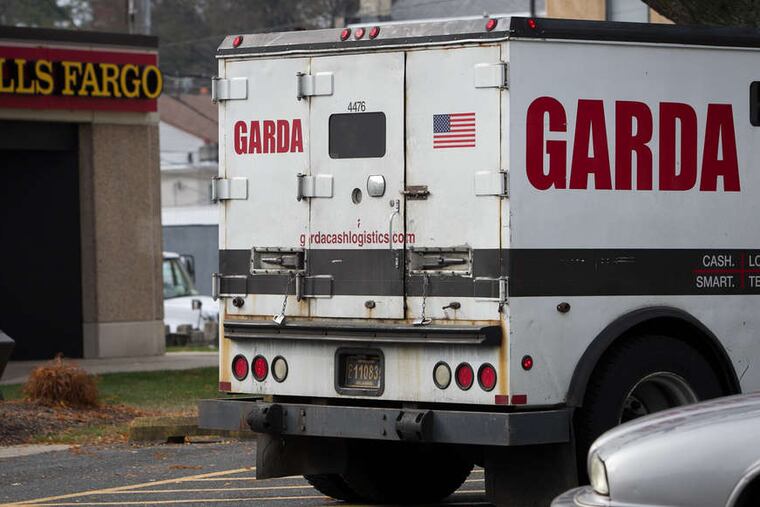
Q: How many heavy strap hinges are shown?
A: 9